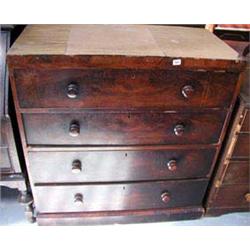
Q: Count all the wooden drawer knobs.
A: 8